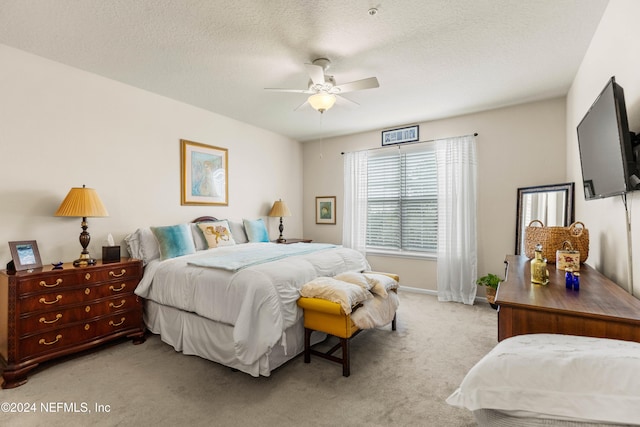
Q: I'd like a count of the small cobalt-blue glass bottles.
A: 2